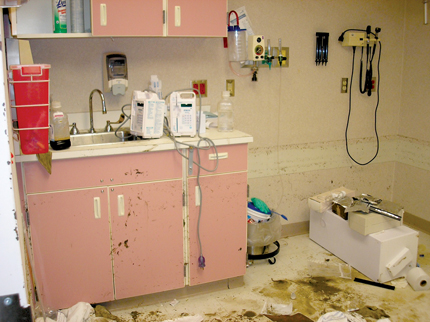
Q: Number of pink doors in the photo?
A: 5